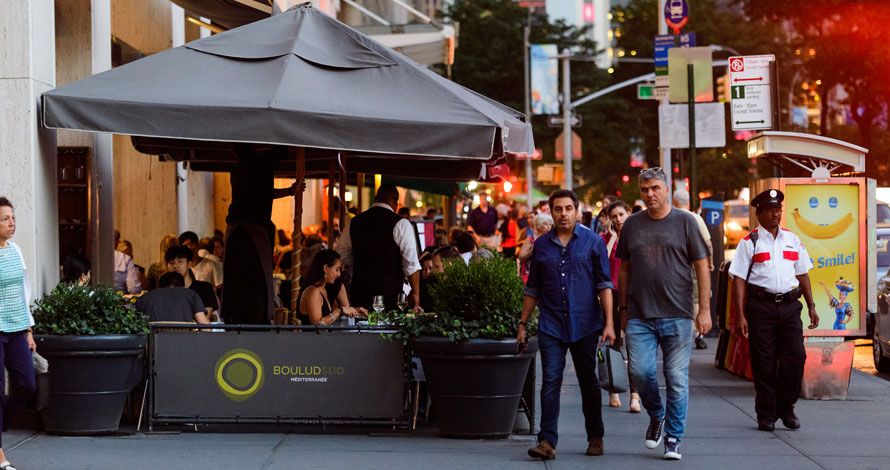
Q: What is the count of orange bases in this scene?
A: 1